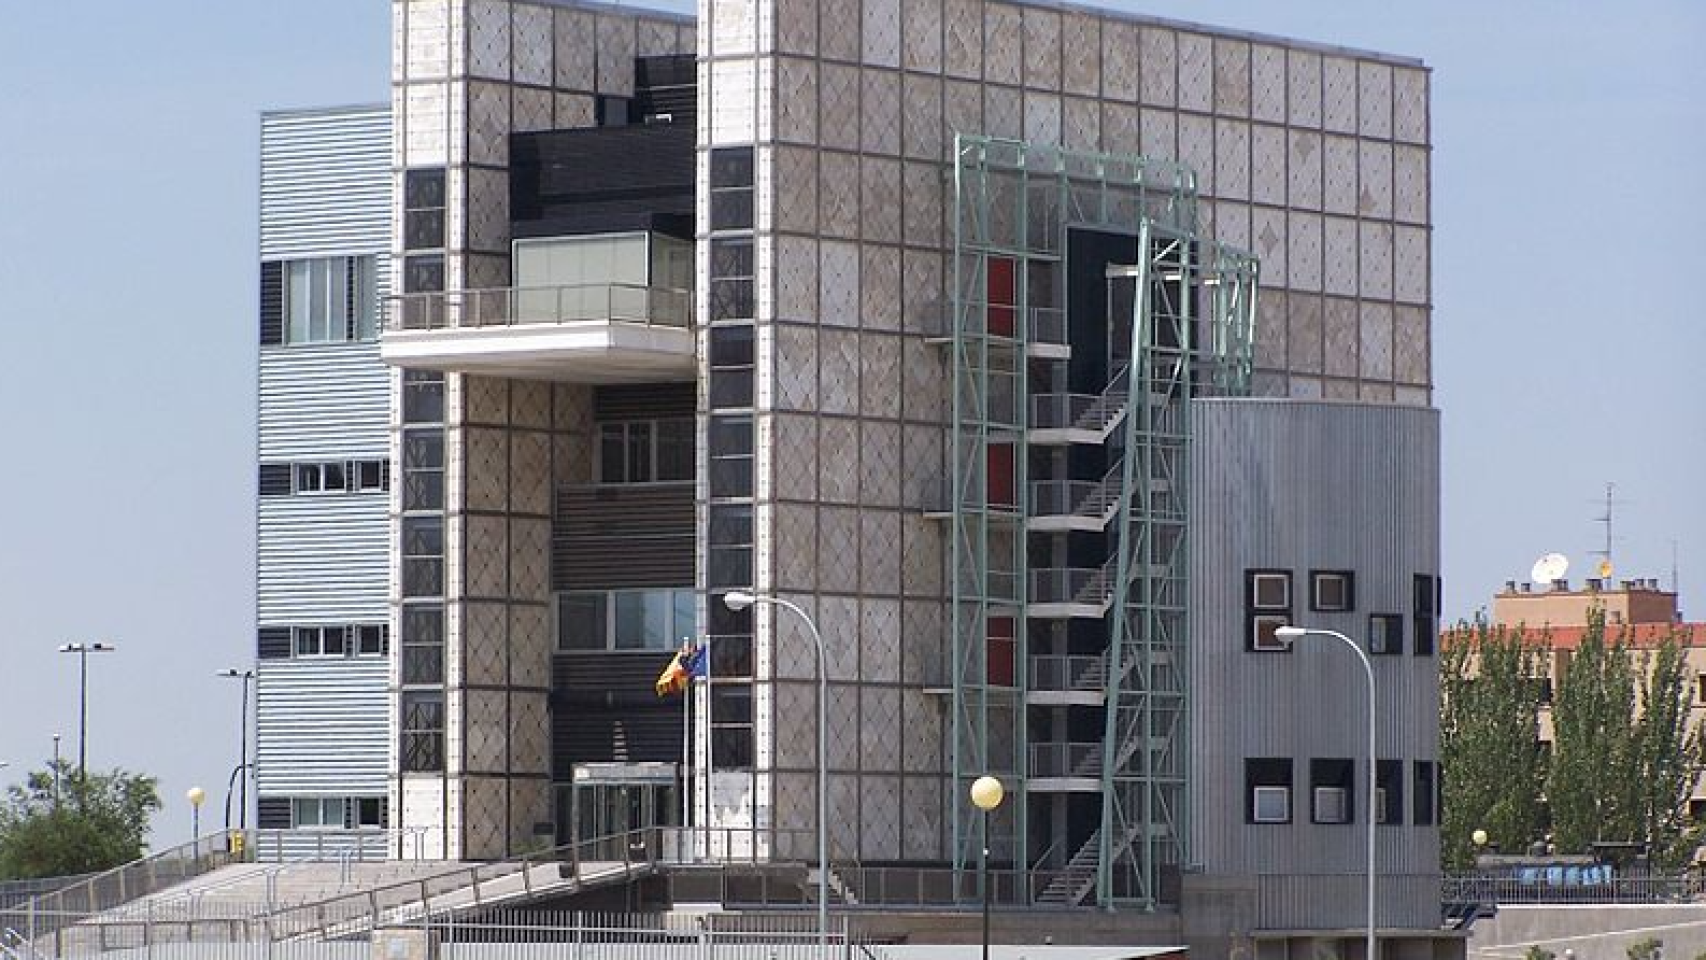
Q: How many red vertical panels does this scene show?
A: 3